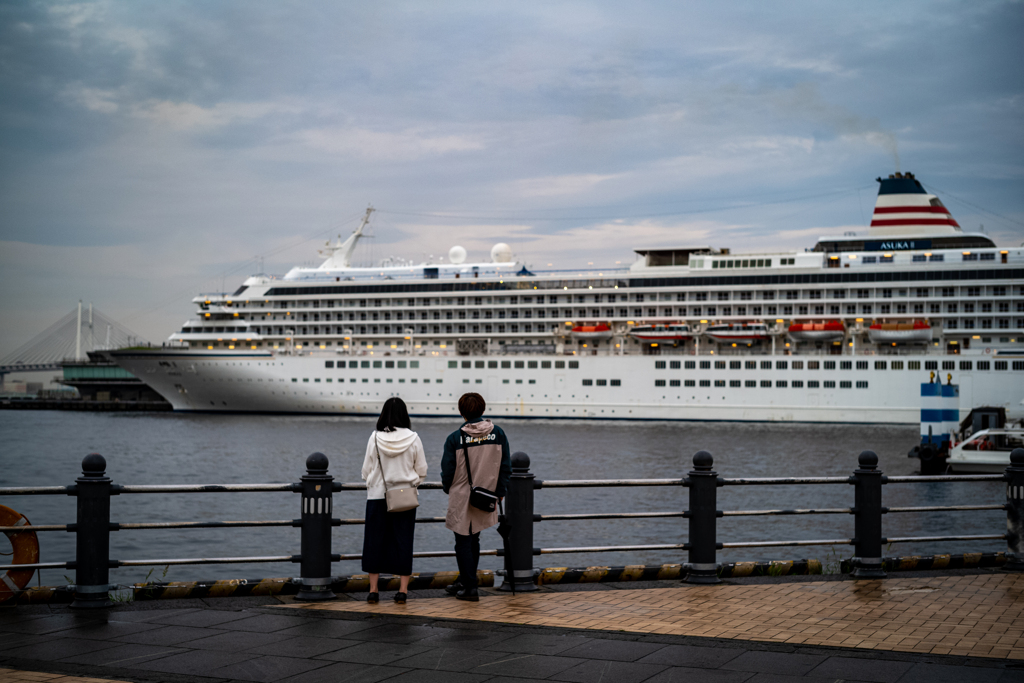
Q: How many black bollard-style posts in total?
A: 6